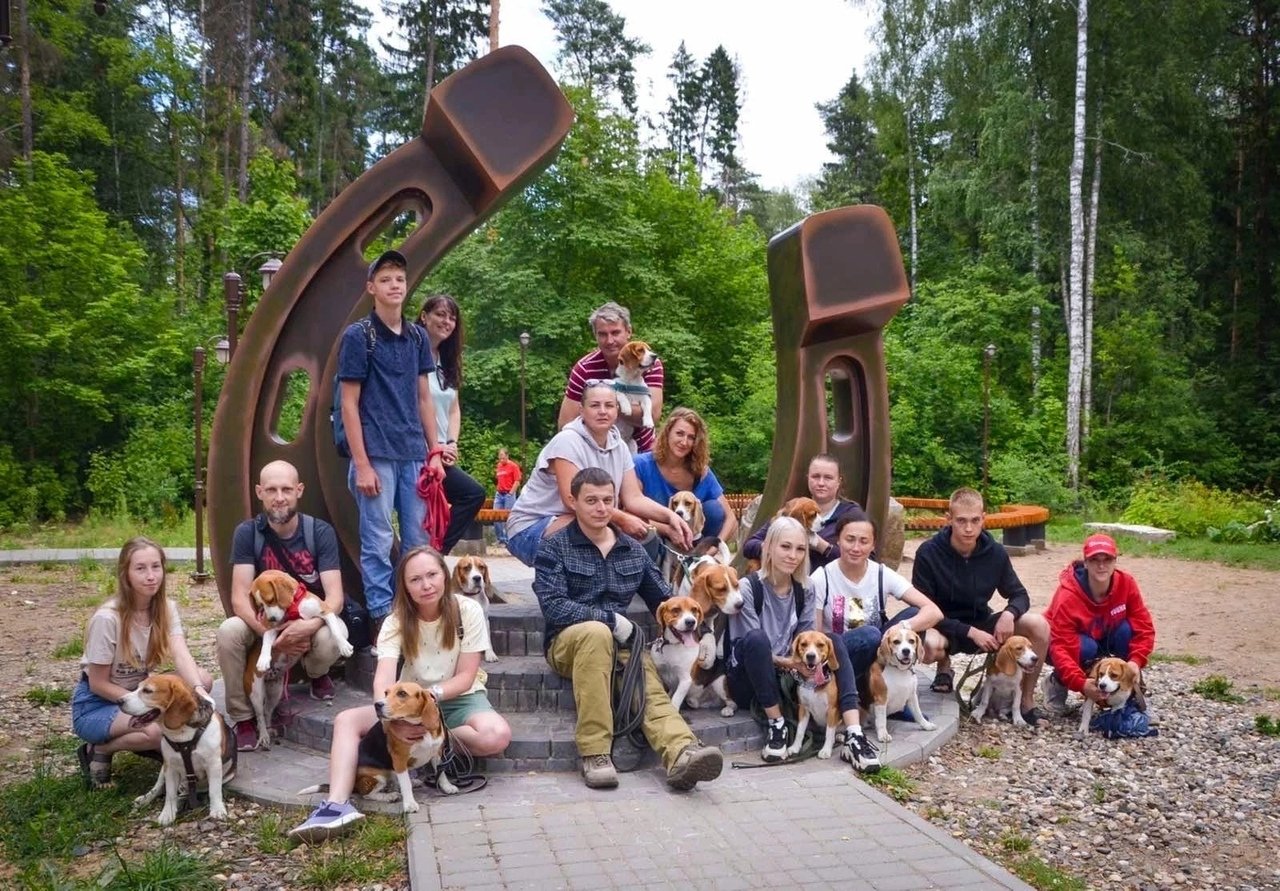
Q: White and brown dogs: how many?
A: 13